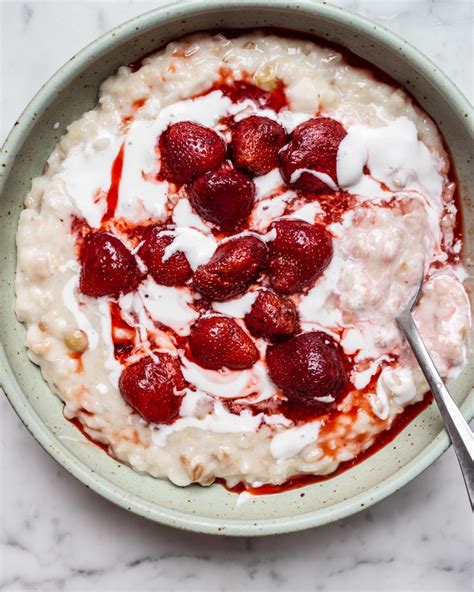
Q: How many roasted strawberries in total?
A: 12